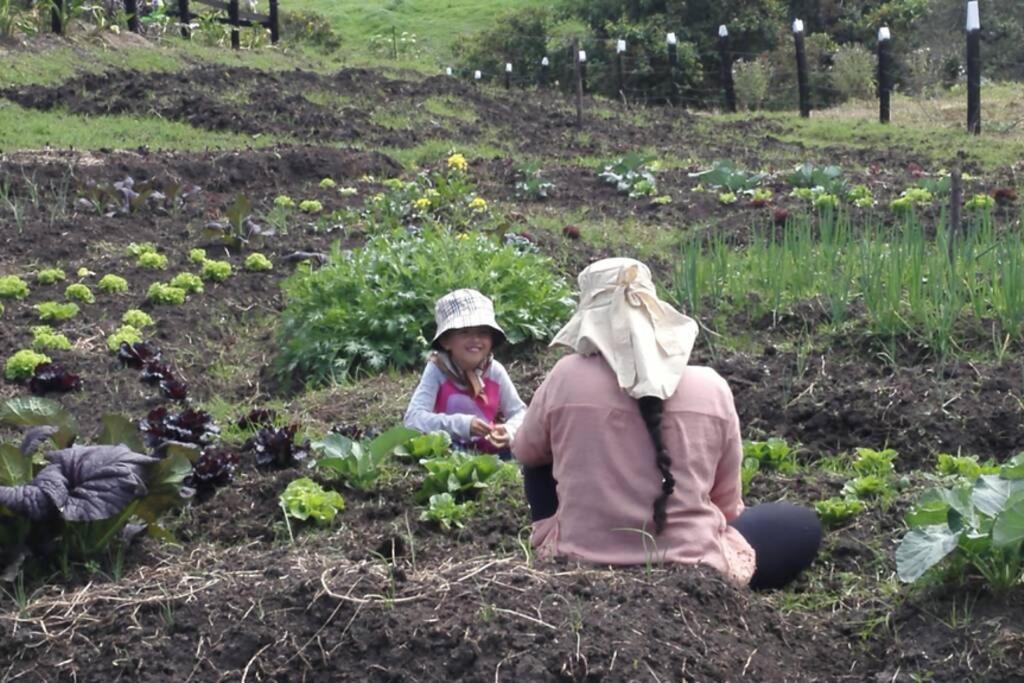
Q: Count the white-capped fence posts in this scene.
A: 11